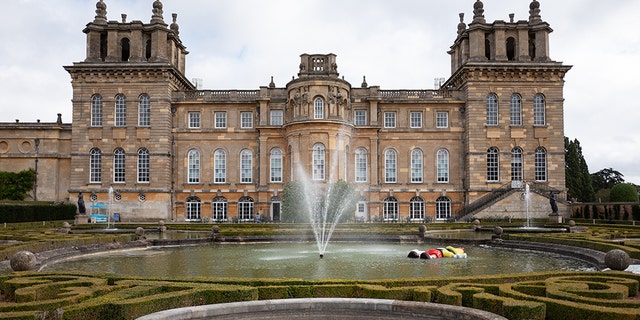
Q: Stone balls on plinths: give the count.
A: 10